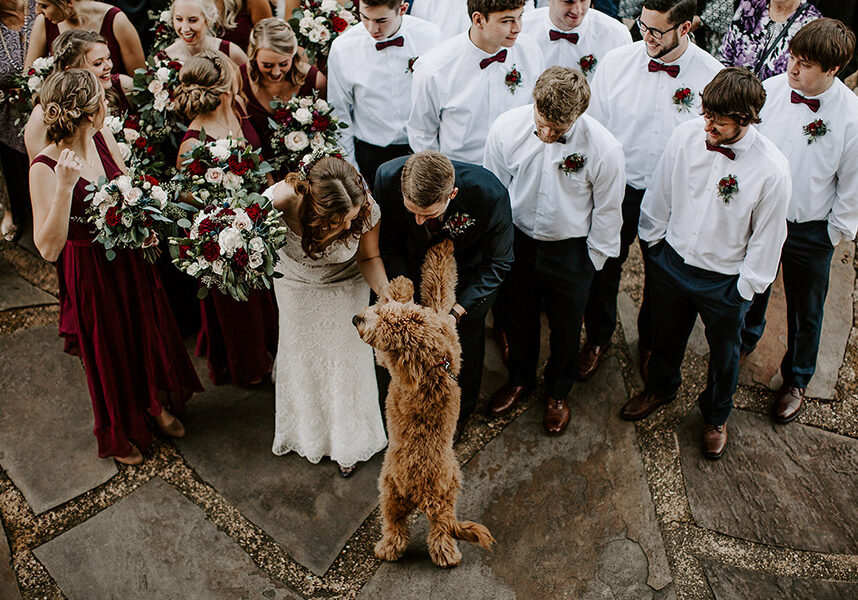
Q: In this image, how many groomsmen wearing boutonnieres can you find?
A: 7